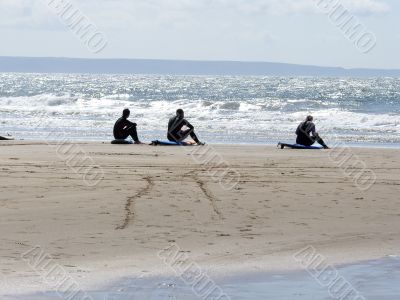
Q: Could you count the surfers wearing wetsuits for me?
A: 3